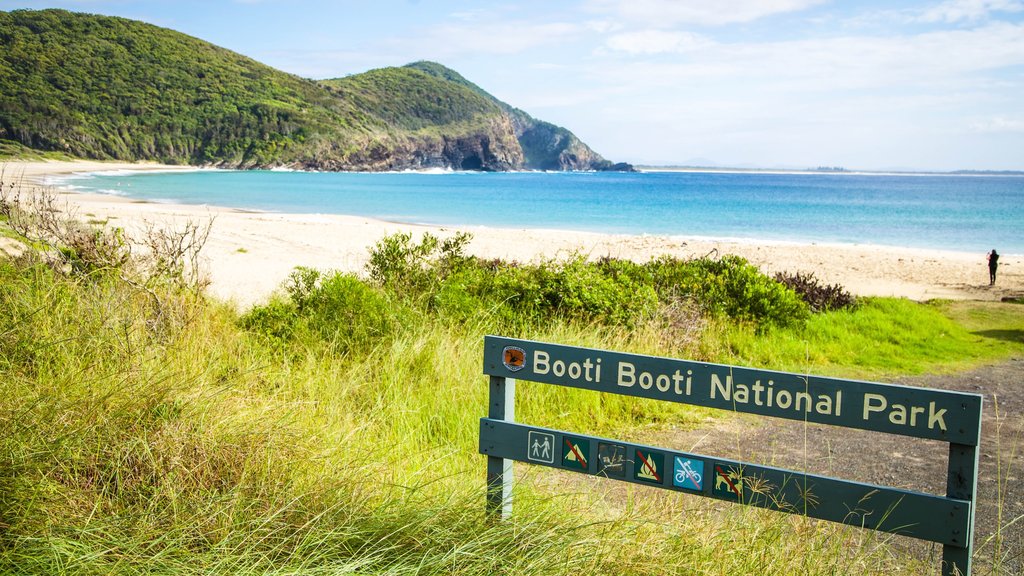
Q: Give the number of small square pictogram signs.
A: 6